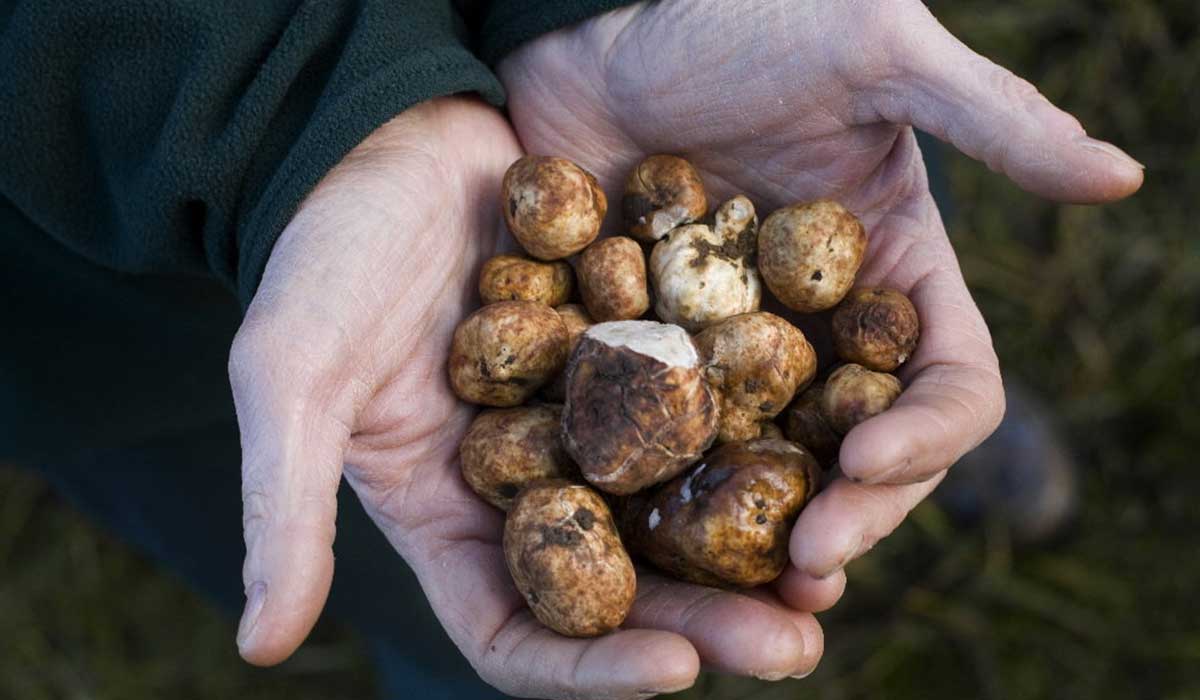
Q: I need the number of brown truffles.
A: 15